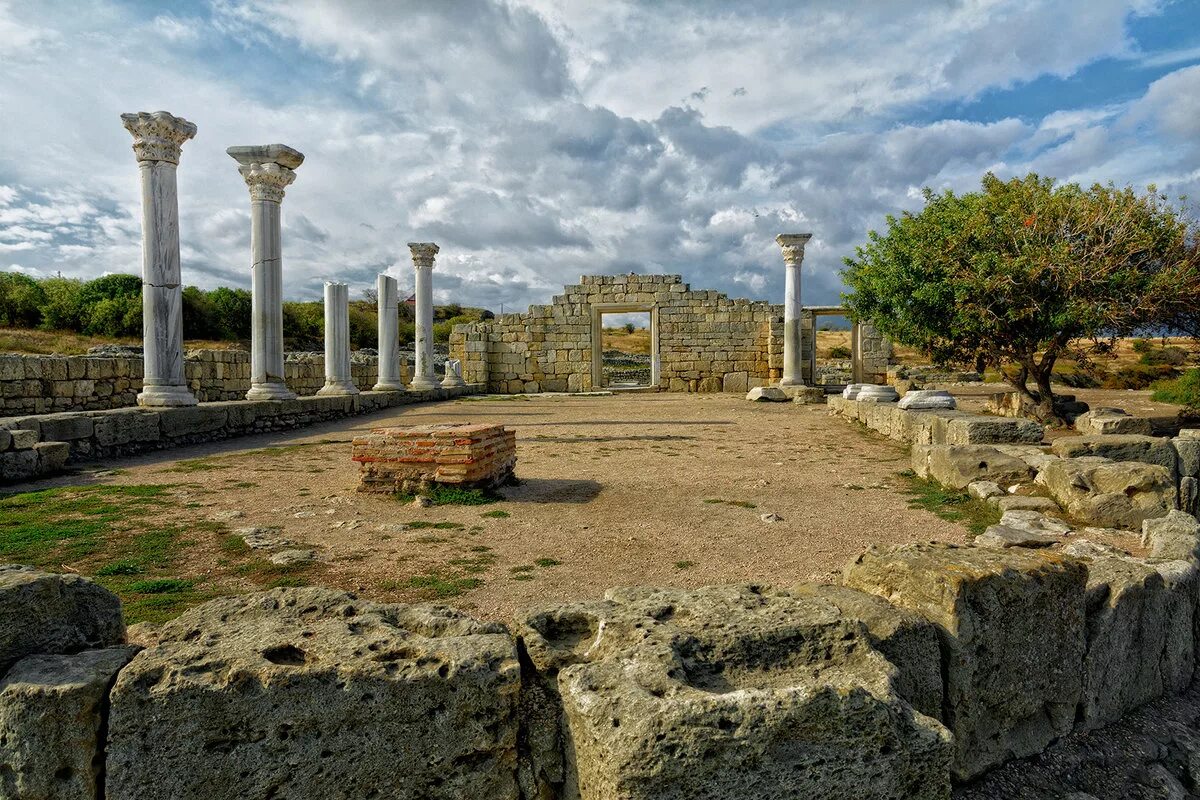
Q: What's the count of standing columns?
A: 6